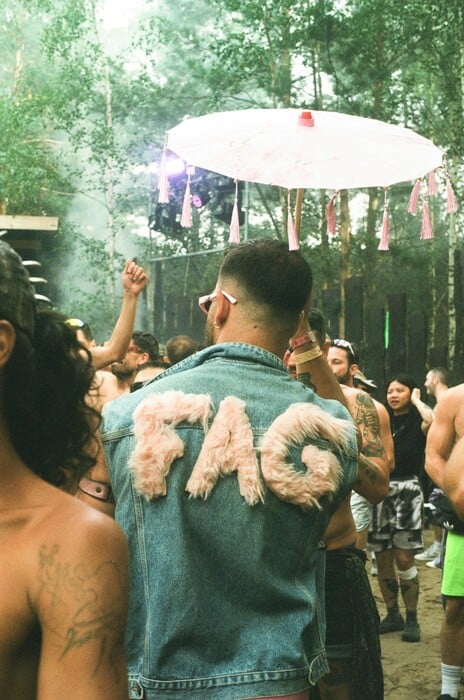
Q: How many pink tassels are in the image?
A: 10